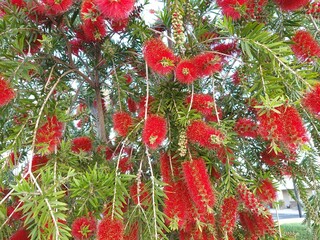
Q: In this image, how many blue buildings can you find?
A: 0